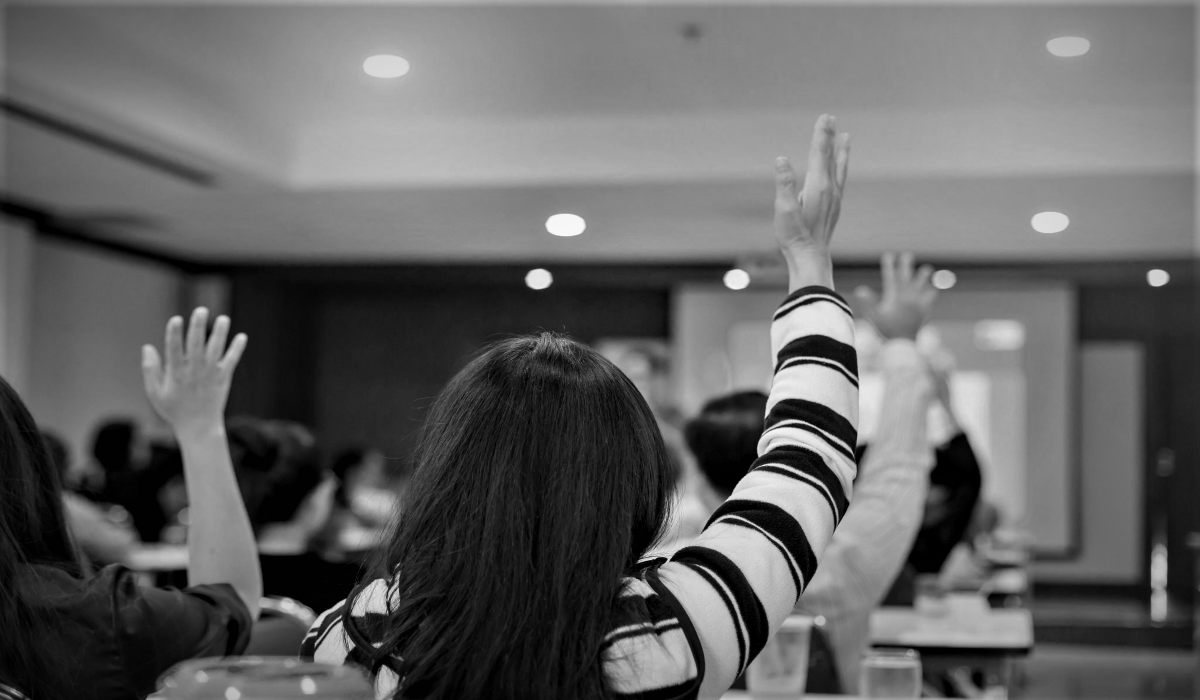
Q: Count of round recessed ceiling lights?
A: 8